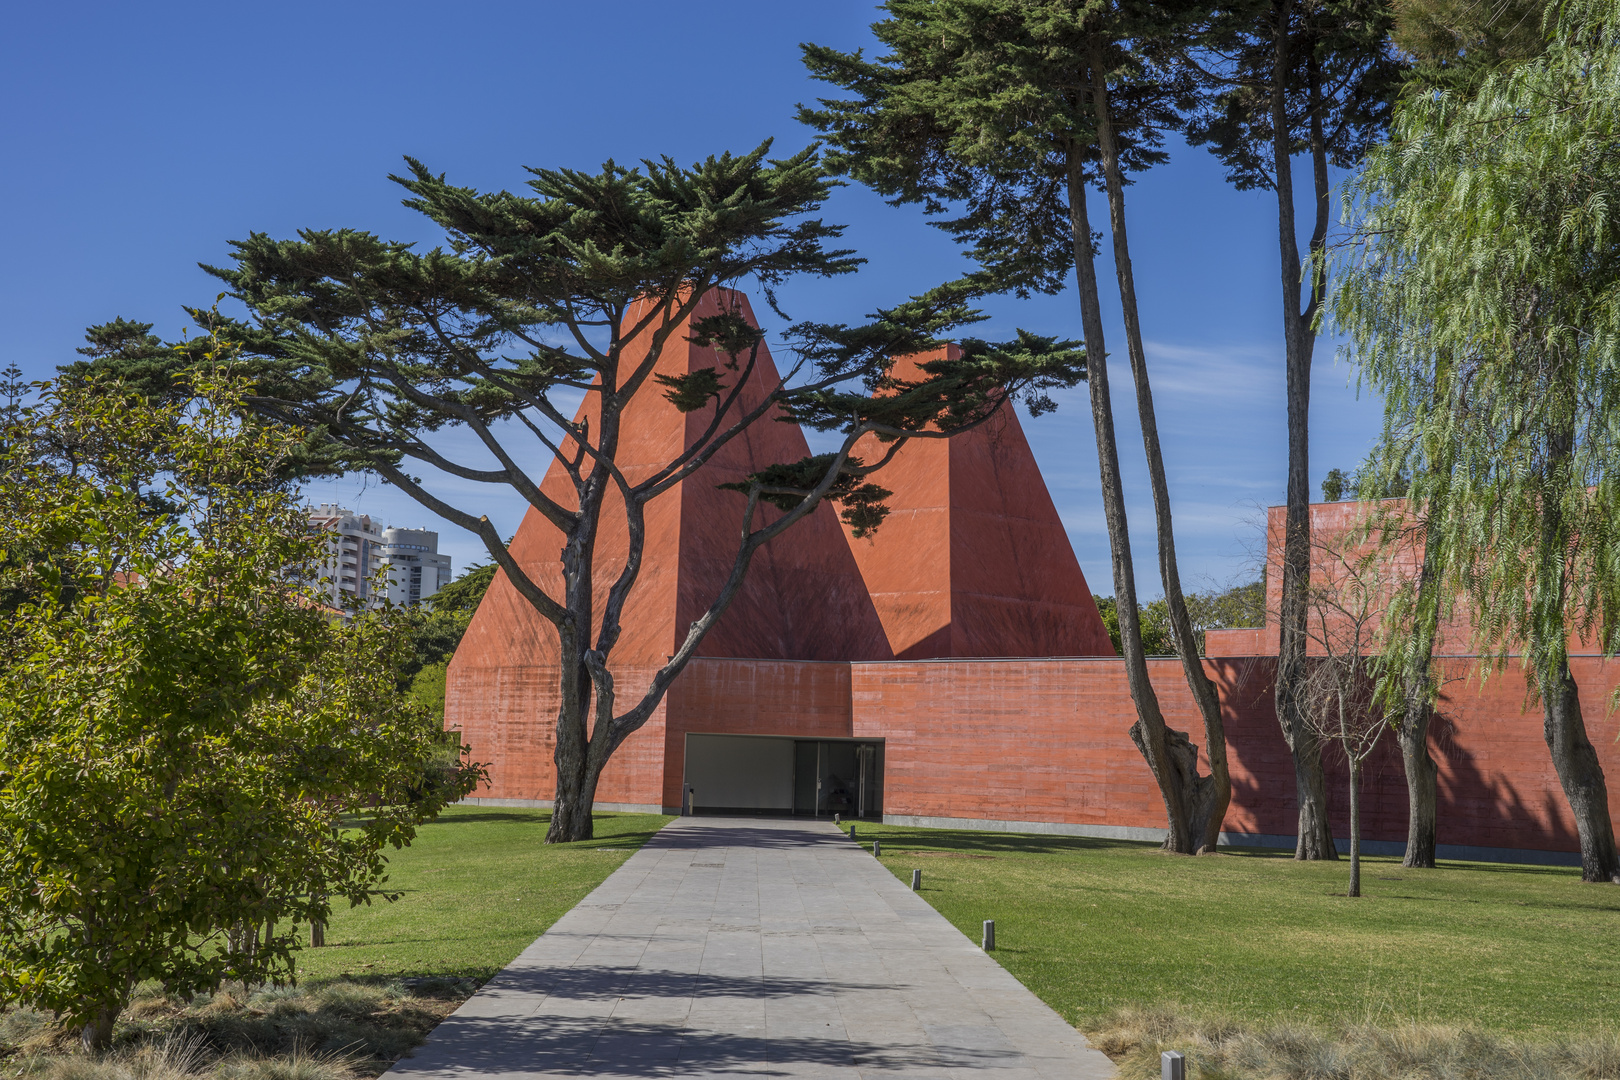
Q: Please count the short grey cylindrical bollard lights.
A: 6